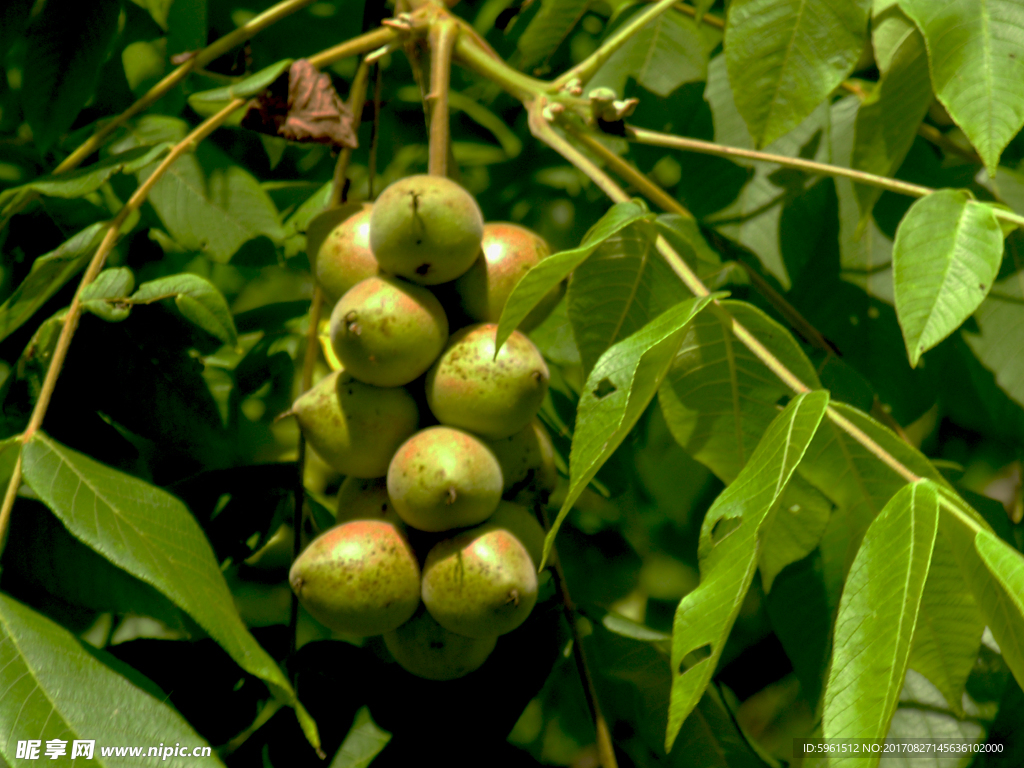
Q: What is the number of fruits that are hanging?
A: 13